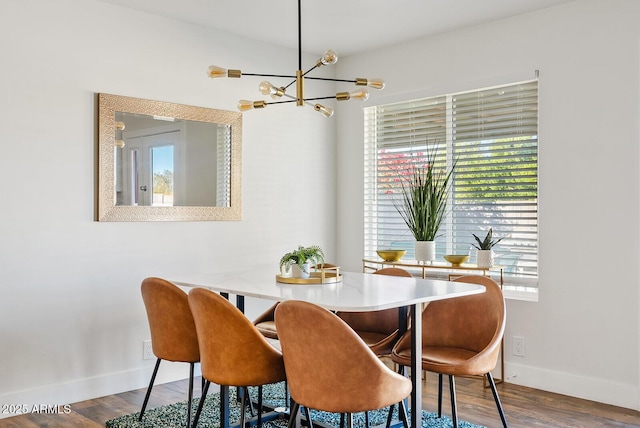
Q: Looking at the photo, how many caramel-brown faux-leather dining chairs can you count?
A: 6